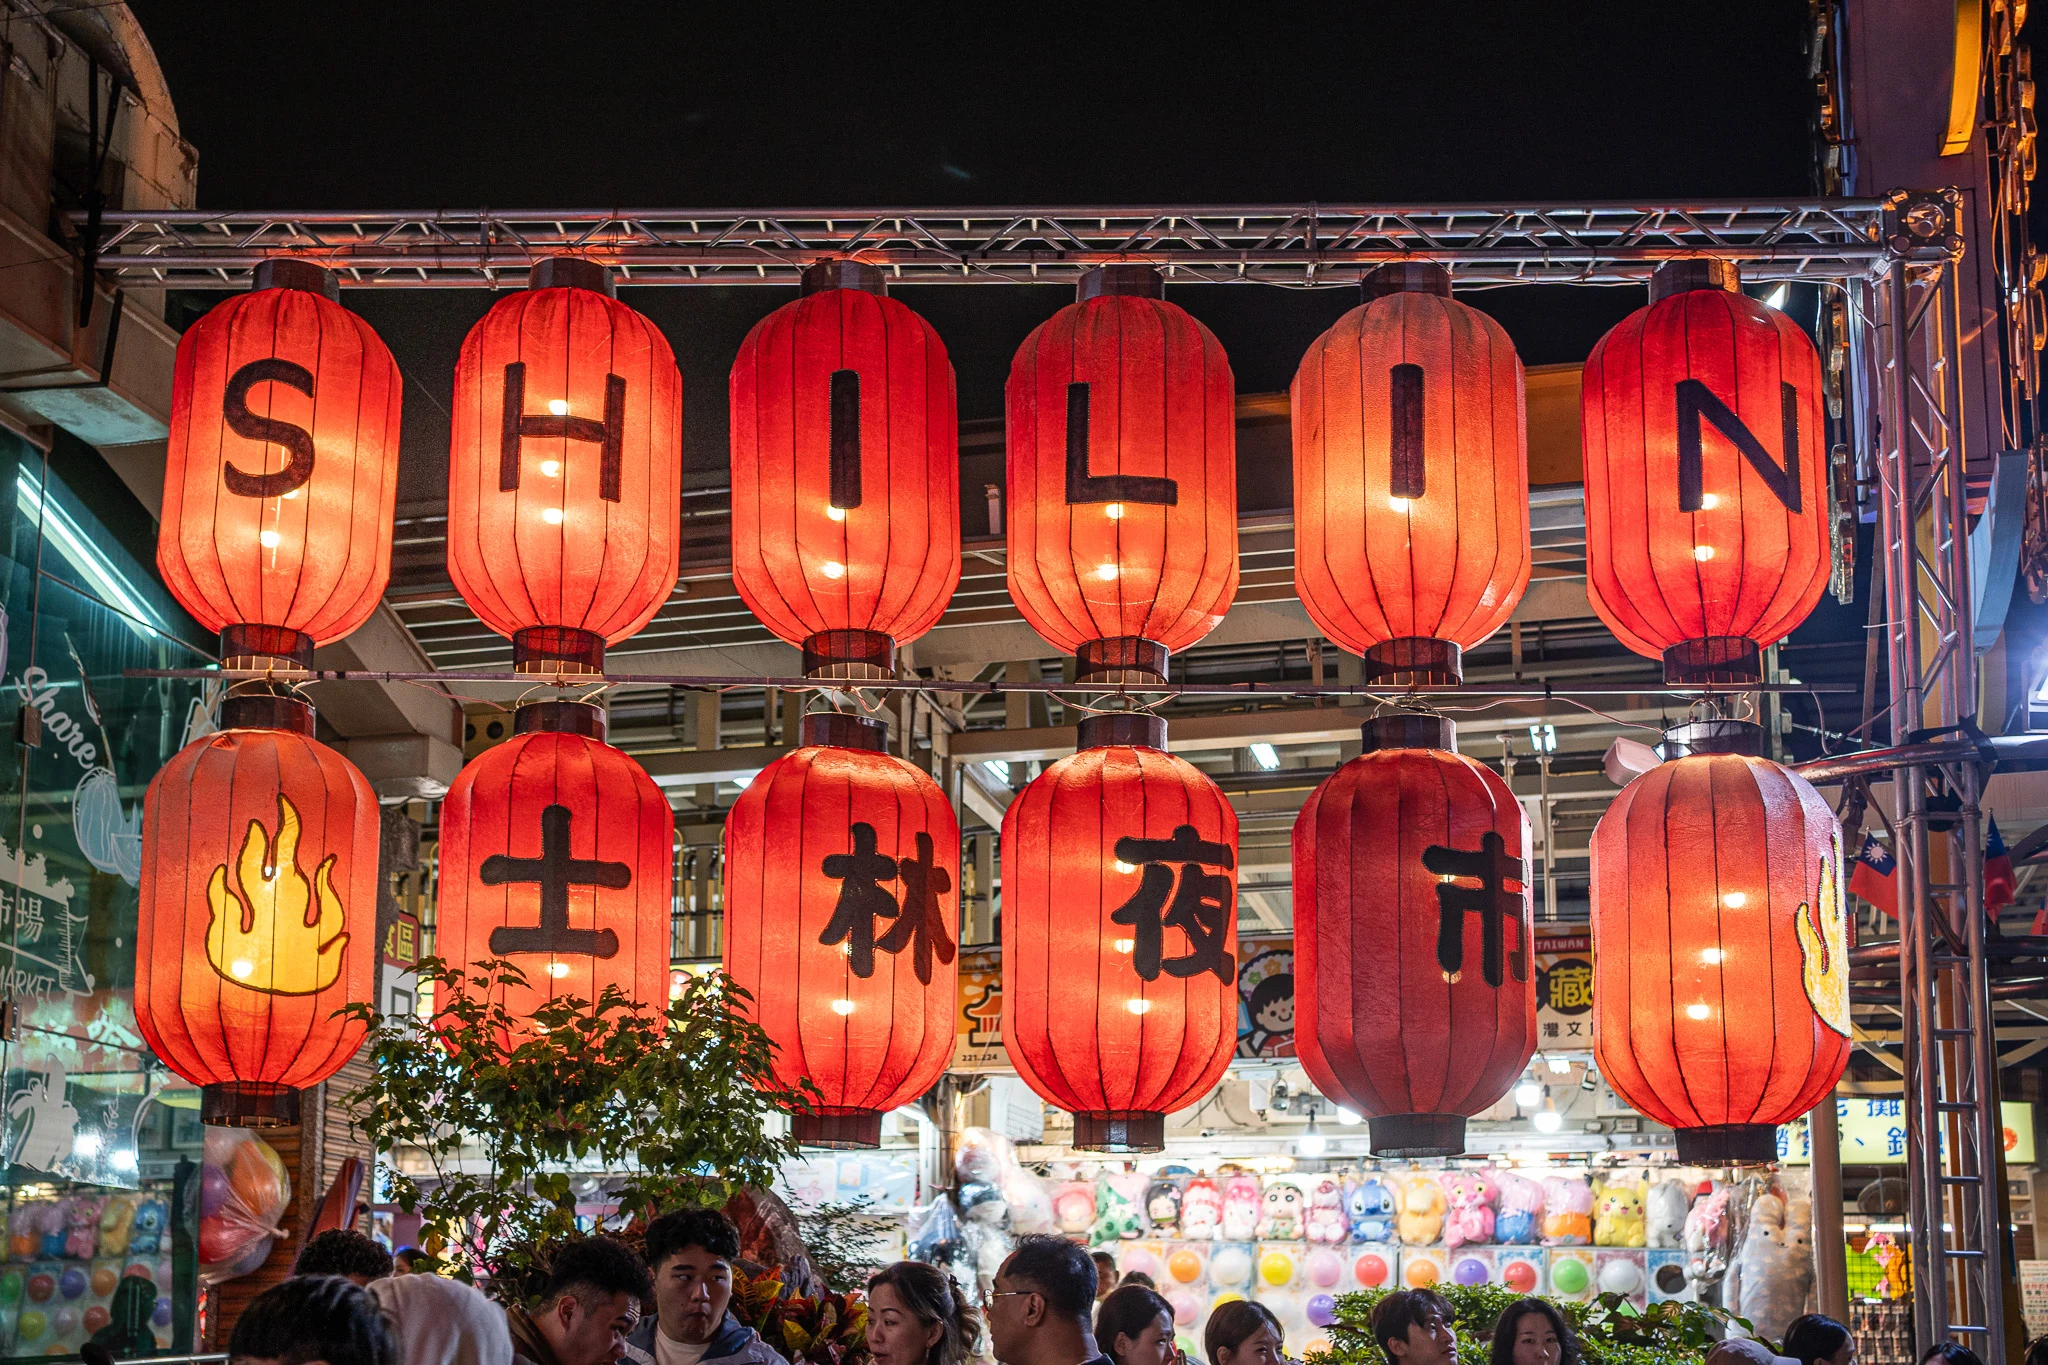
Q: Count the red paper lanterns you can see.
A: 12